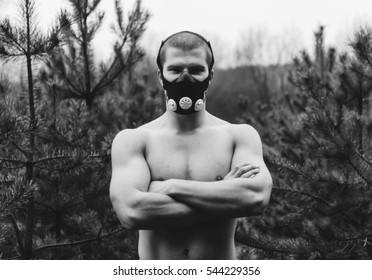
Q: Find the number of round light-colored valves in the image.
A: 3